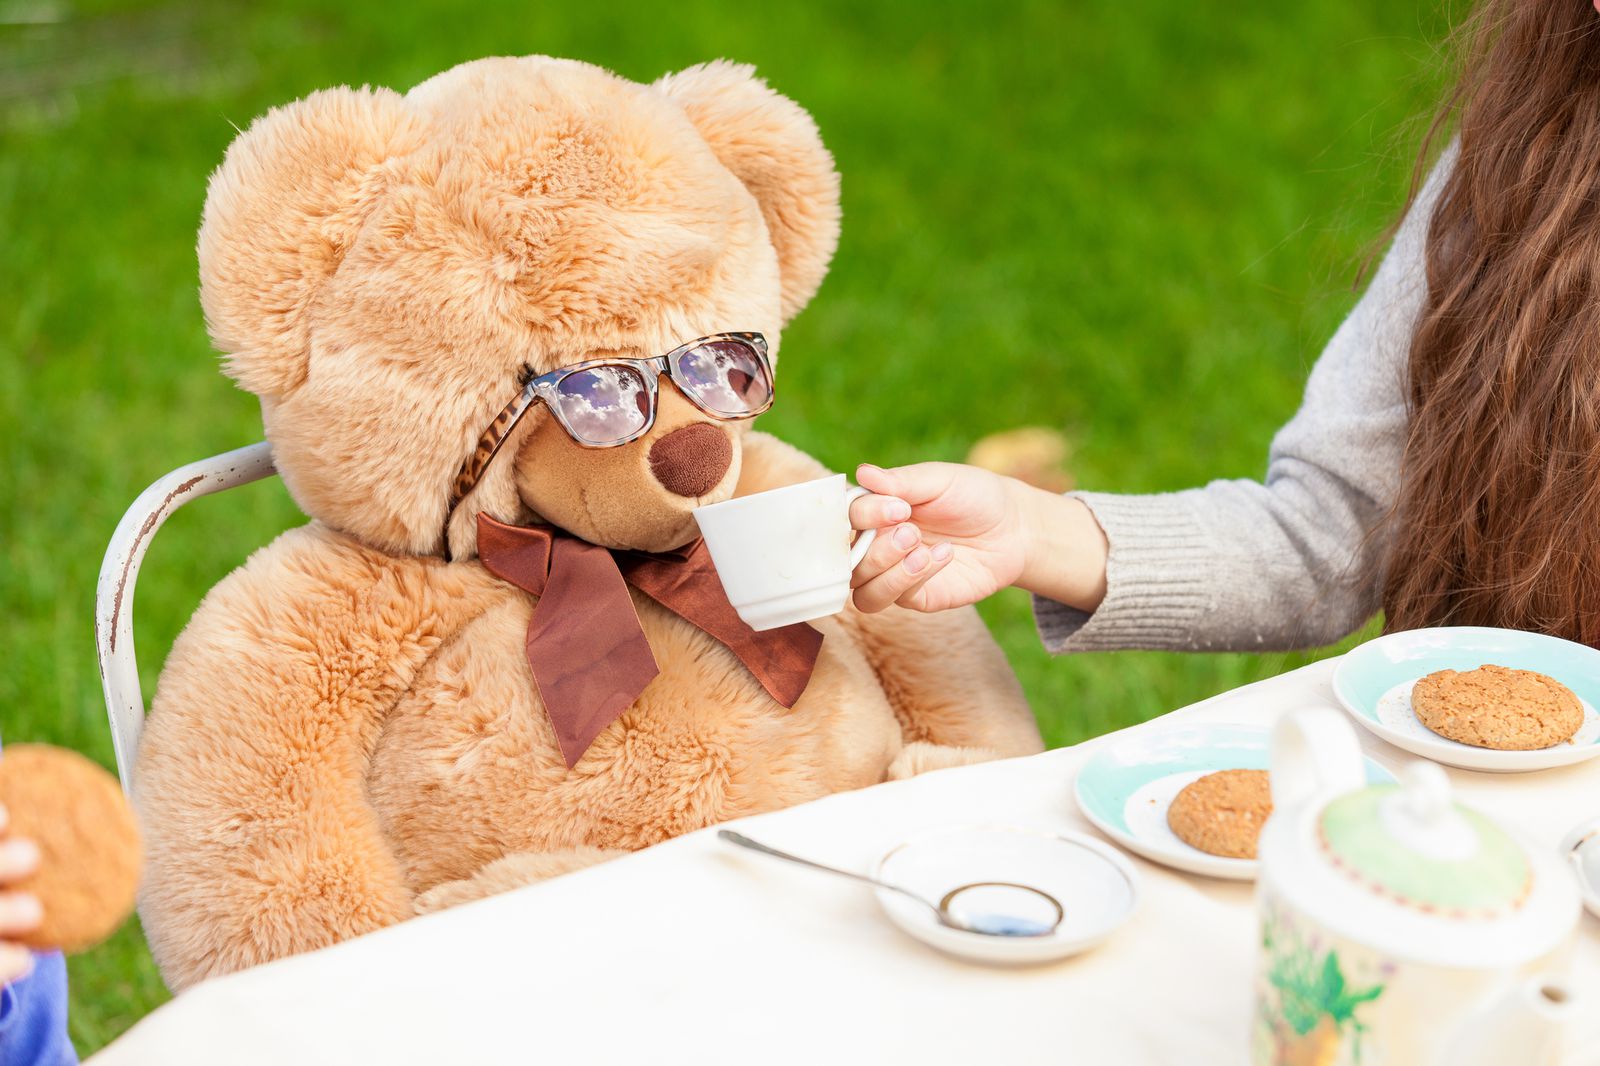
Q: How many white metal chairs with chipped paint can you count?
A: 1